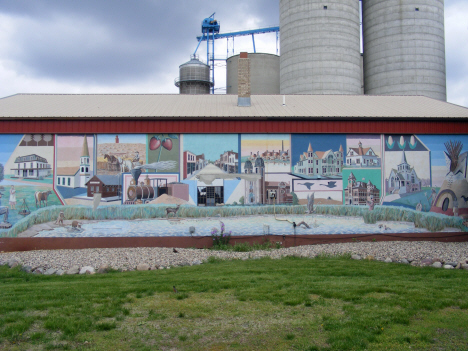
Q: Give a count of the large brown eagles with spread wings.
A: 0